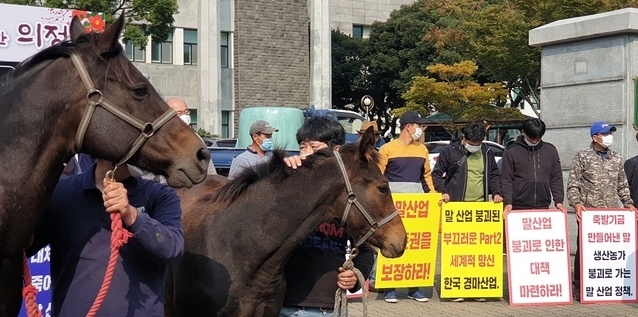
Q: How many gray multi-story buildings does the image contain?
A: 1